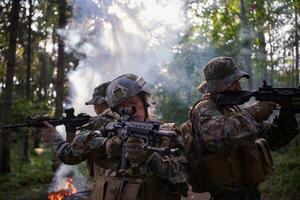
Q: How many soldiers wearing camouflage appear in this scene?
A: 3